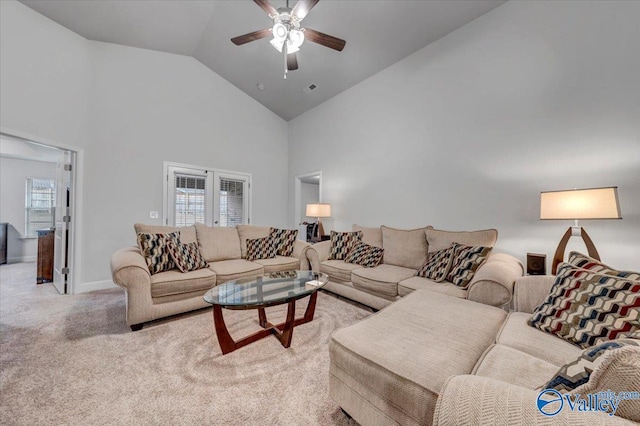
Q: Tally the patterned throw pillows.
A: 11